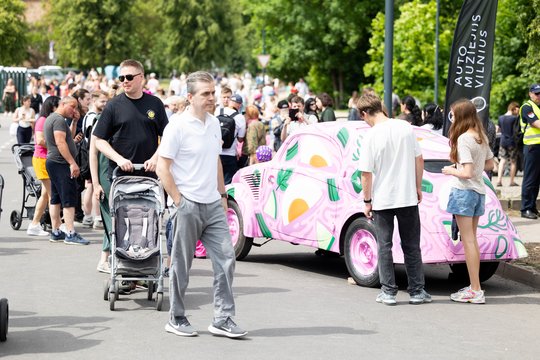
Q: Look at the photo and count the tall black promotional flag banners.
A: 1